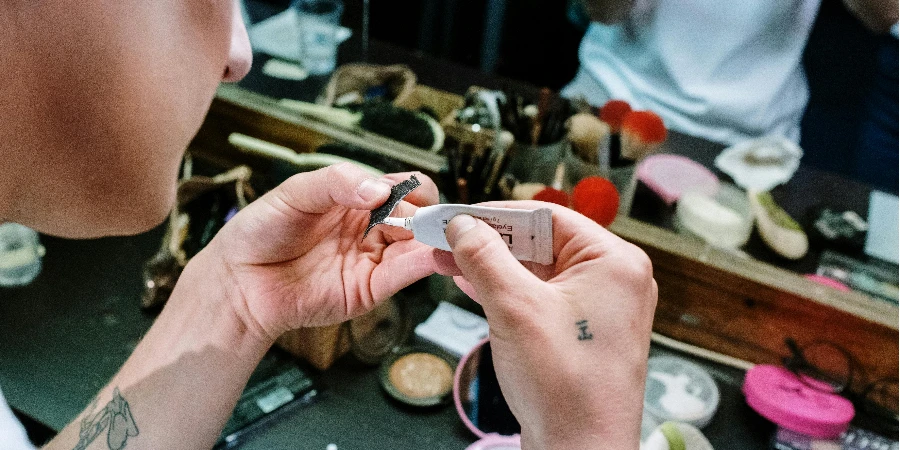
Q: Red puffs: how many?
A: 4